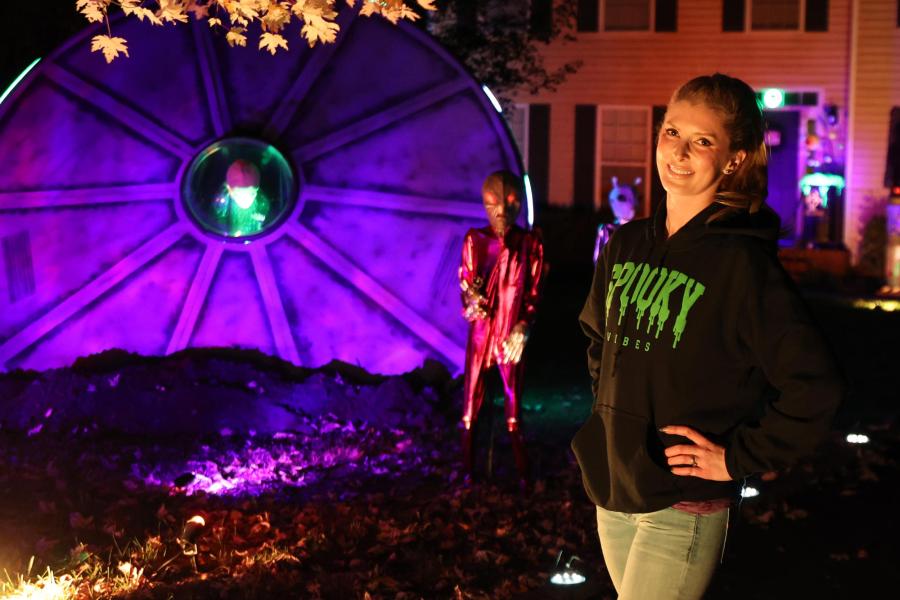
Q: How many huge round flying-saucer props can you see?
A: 1